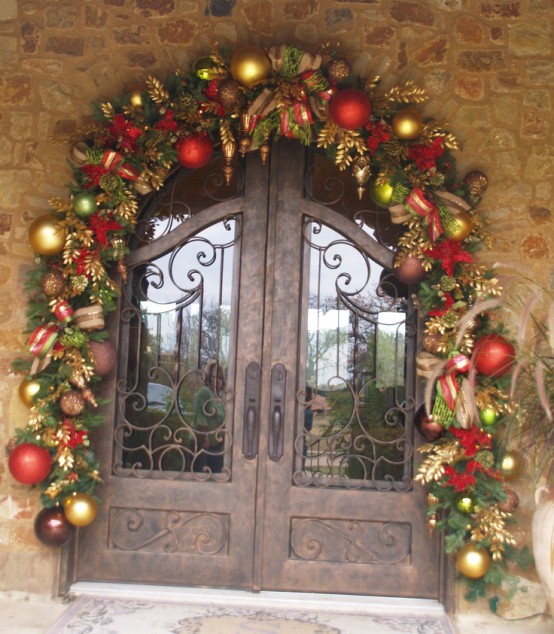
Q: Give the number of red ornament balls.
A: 4